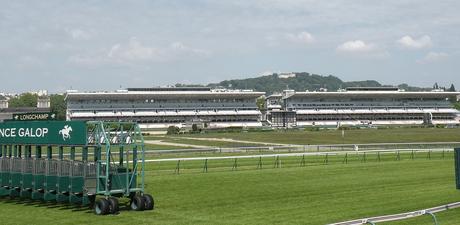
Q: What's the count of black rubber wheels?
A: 4